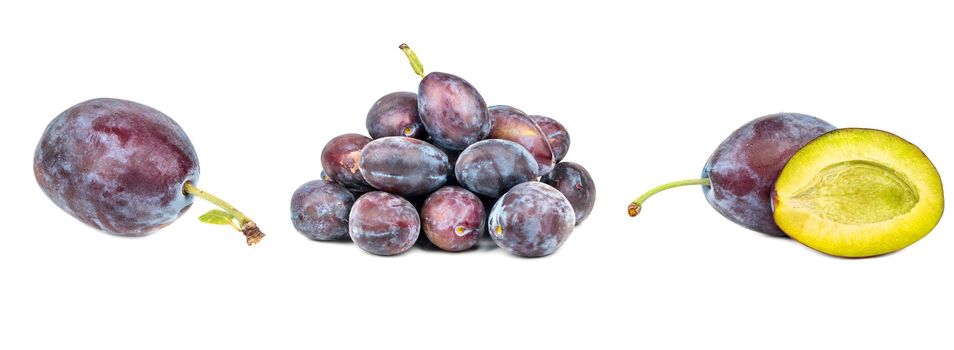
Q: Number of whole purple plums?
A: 14